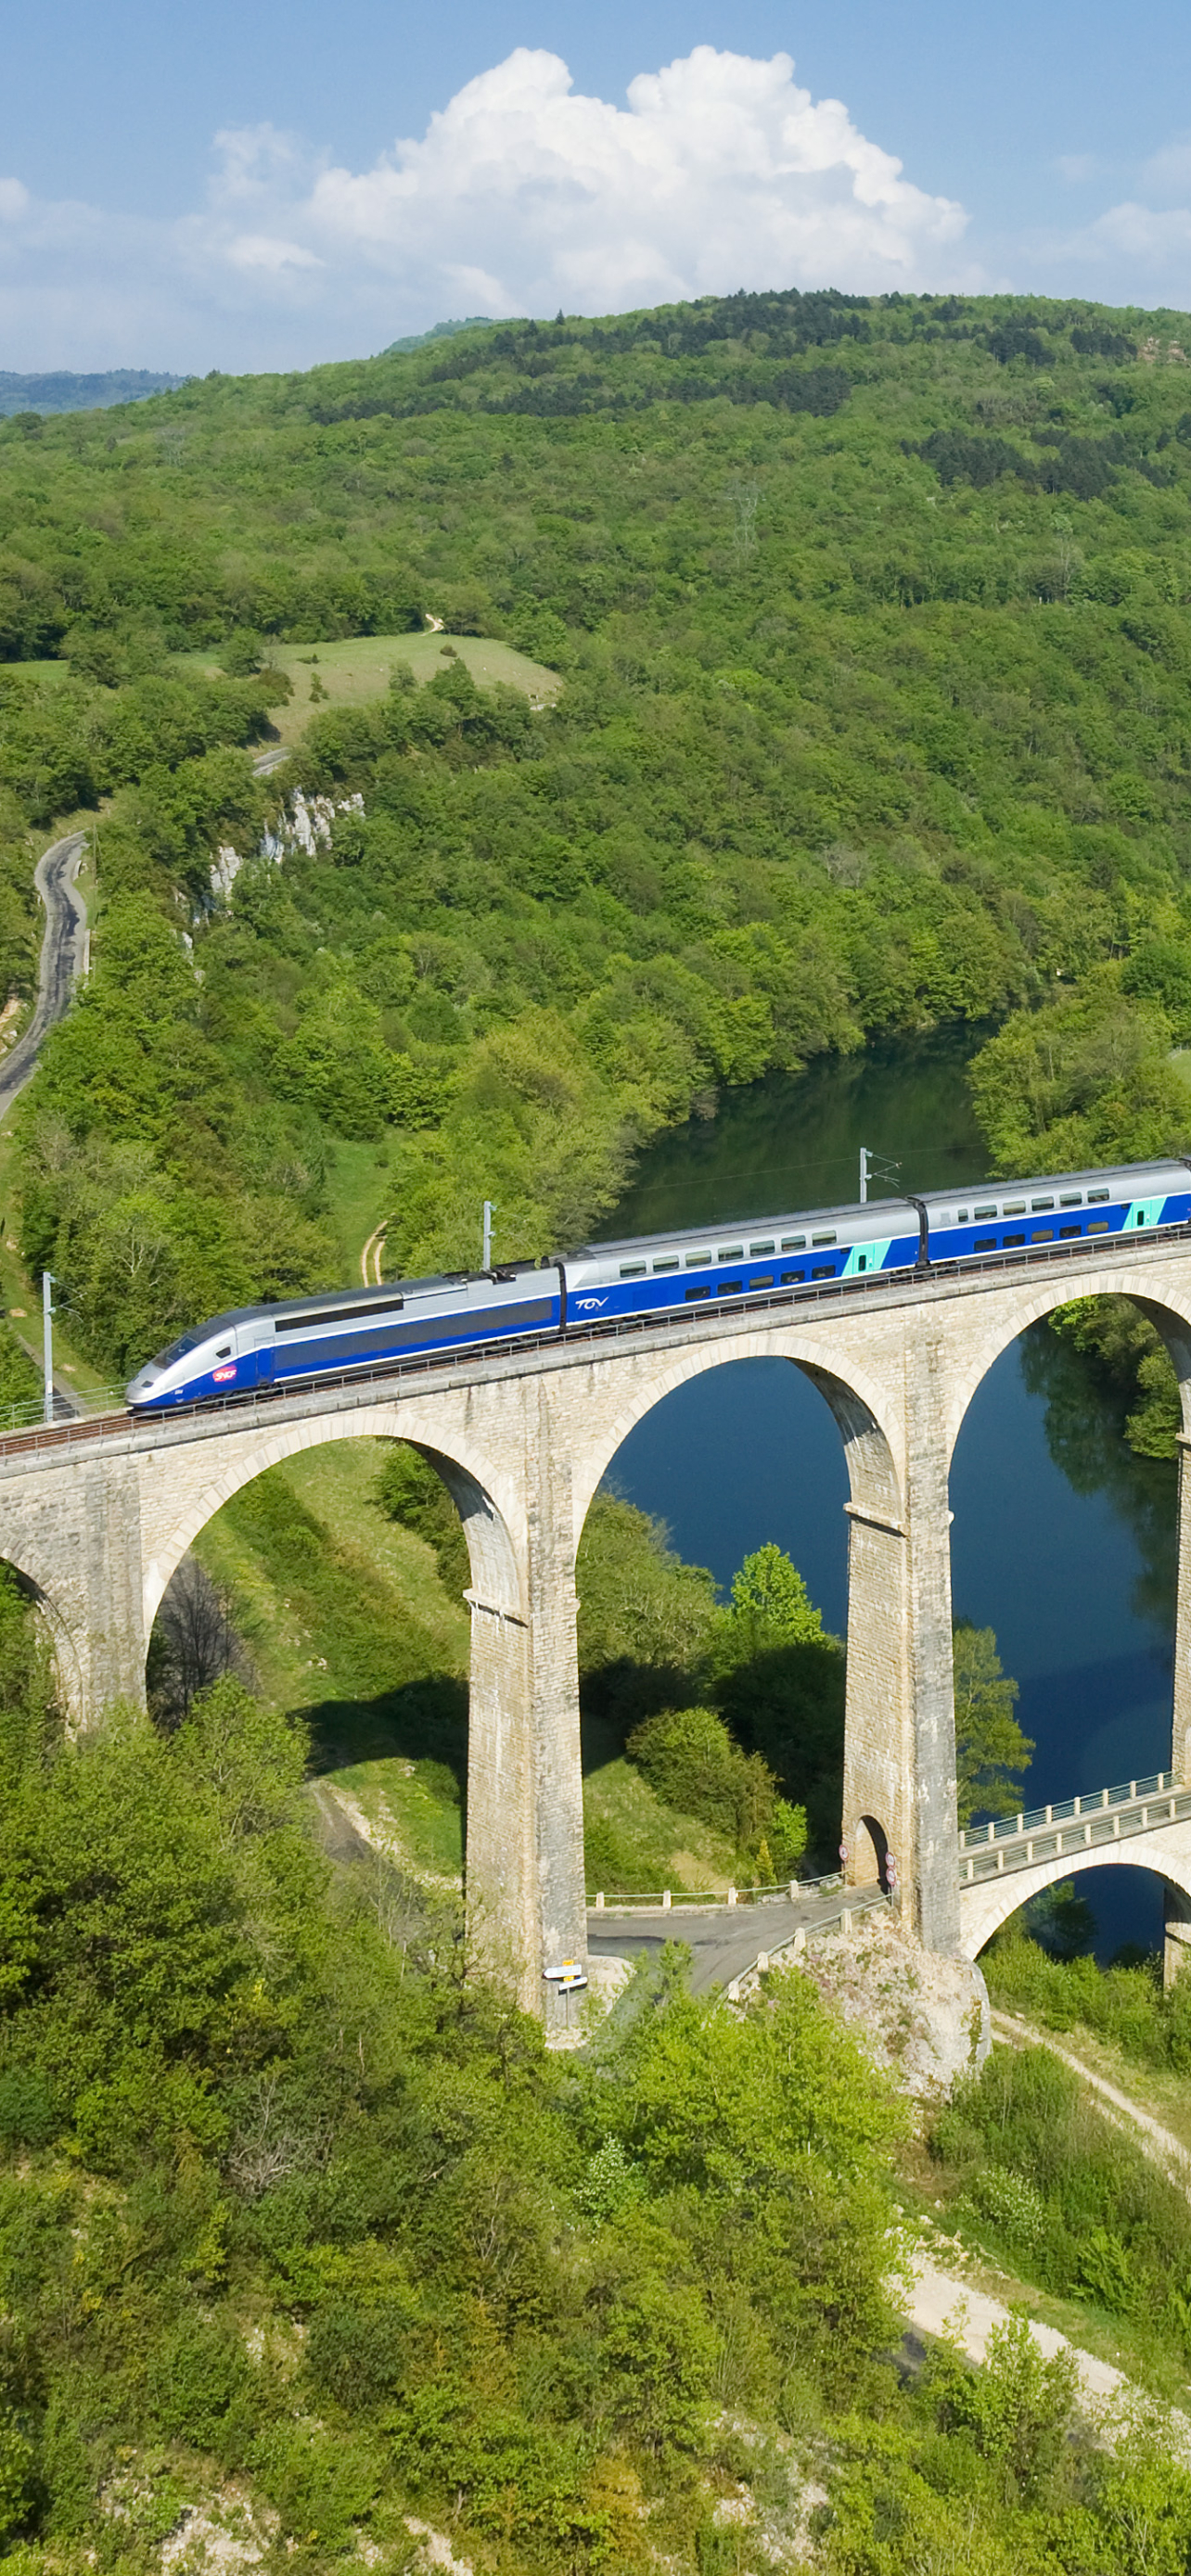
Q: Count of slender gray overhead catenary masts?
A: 3